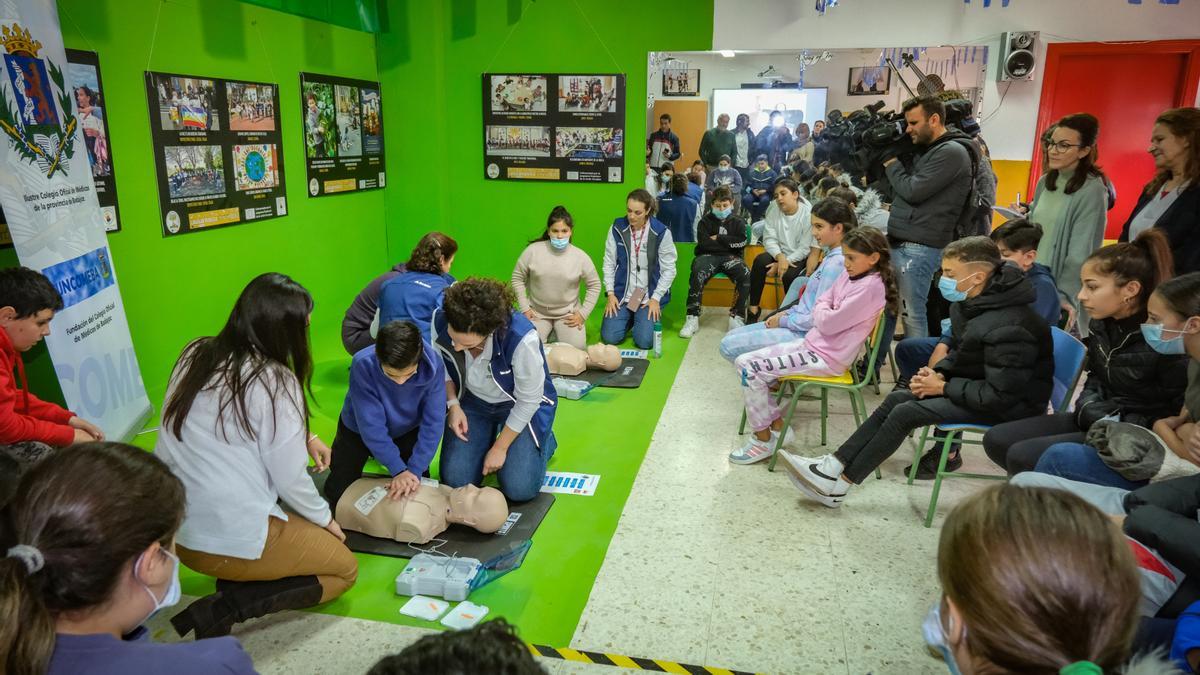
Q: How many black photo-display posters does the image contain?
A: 4